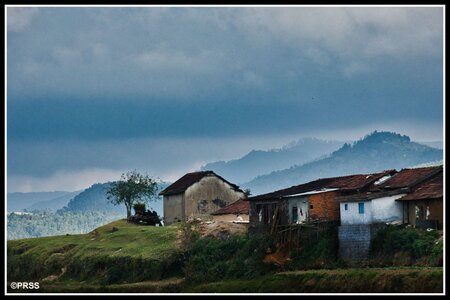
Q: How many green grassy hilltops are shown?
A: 1